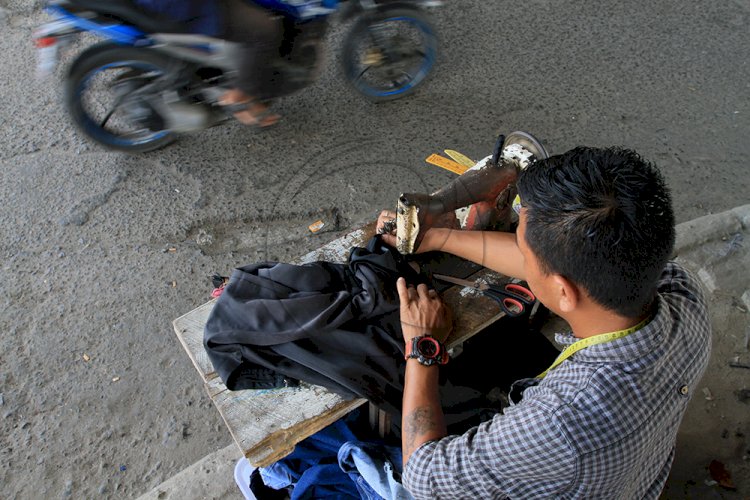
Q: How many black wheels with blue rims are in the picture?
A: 2